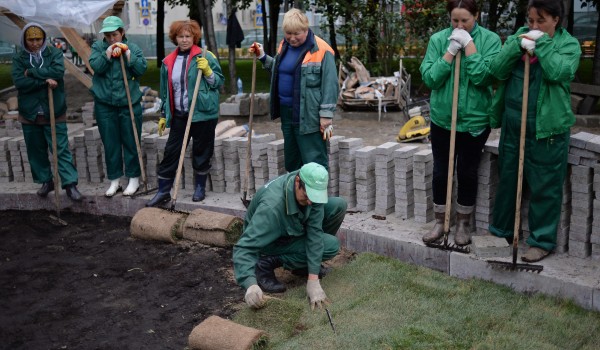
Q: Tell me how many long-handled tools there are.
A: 6